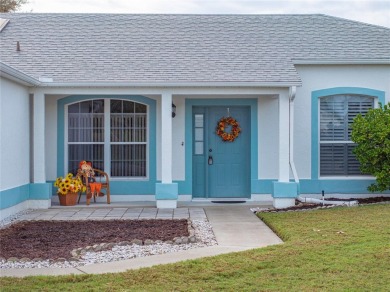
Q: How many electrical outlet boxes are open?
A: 0